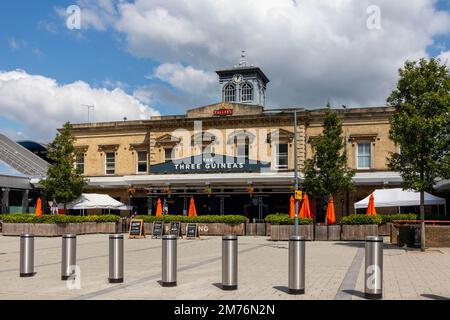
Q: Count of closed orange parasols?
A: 7